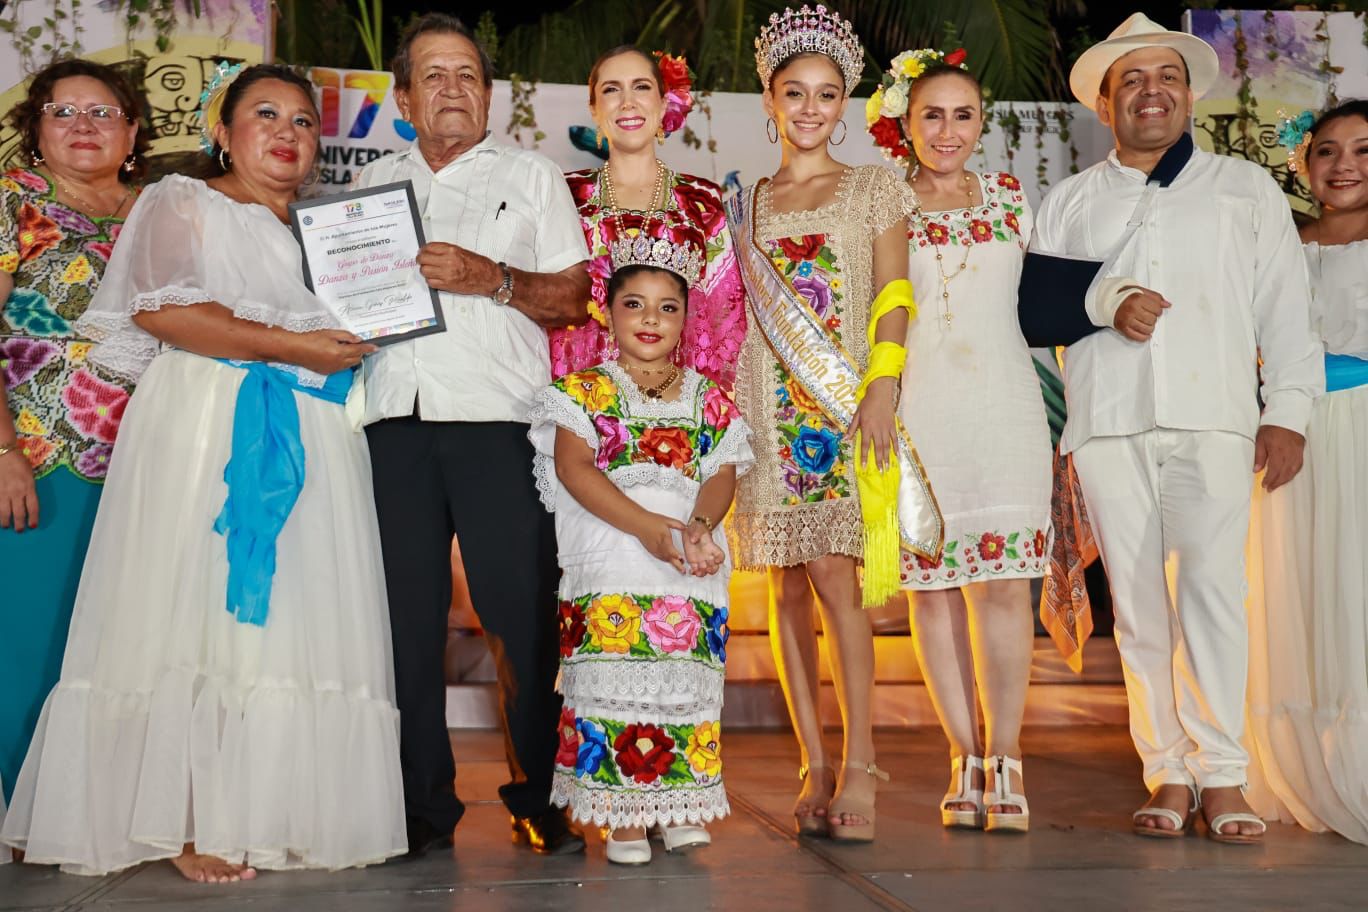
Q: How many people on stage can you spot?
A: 9